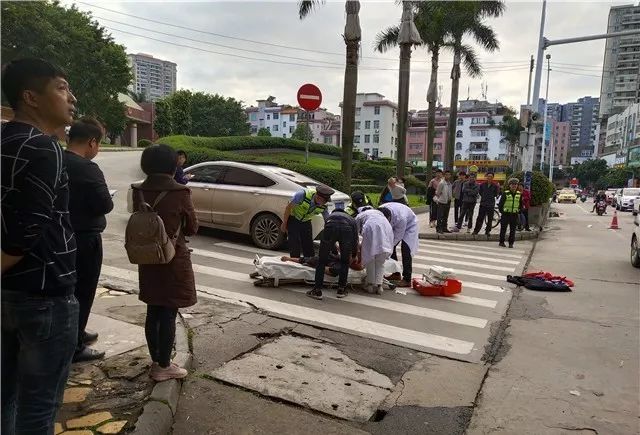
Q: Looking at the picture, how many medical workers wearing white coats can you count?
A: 2